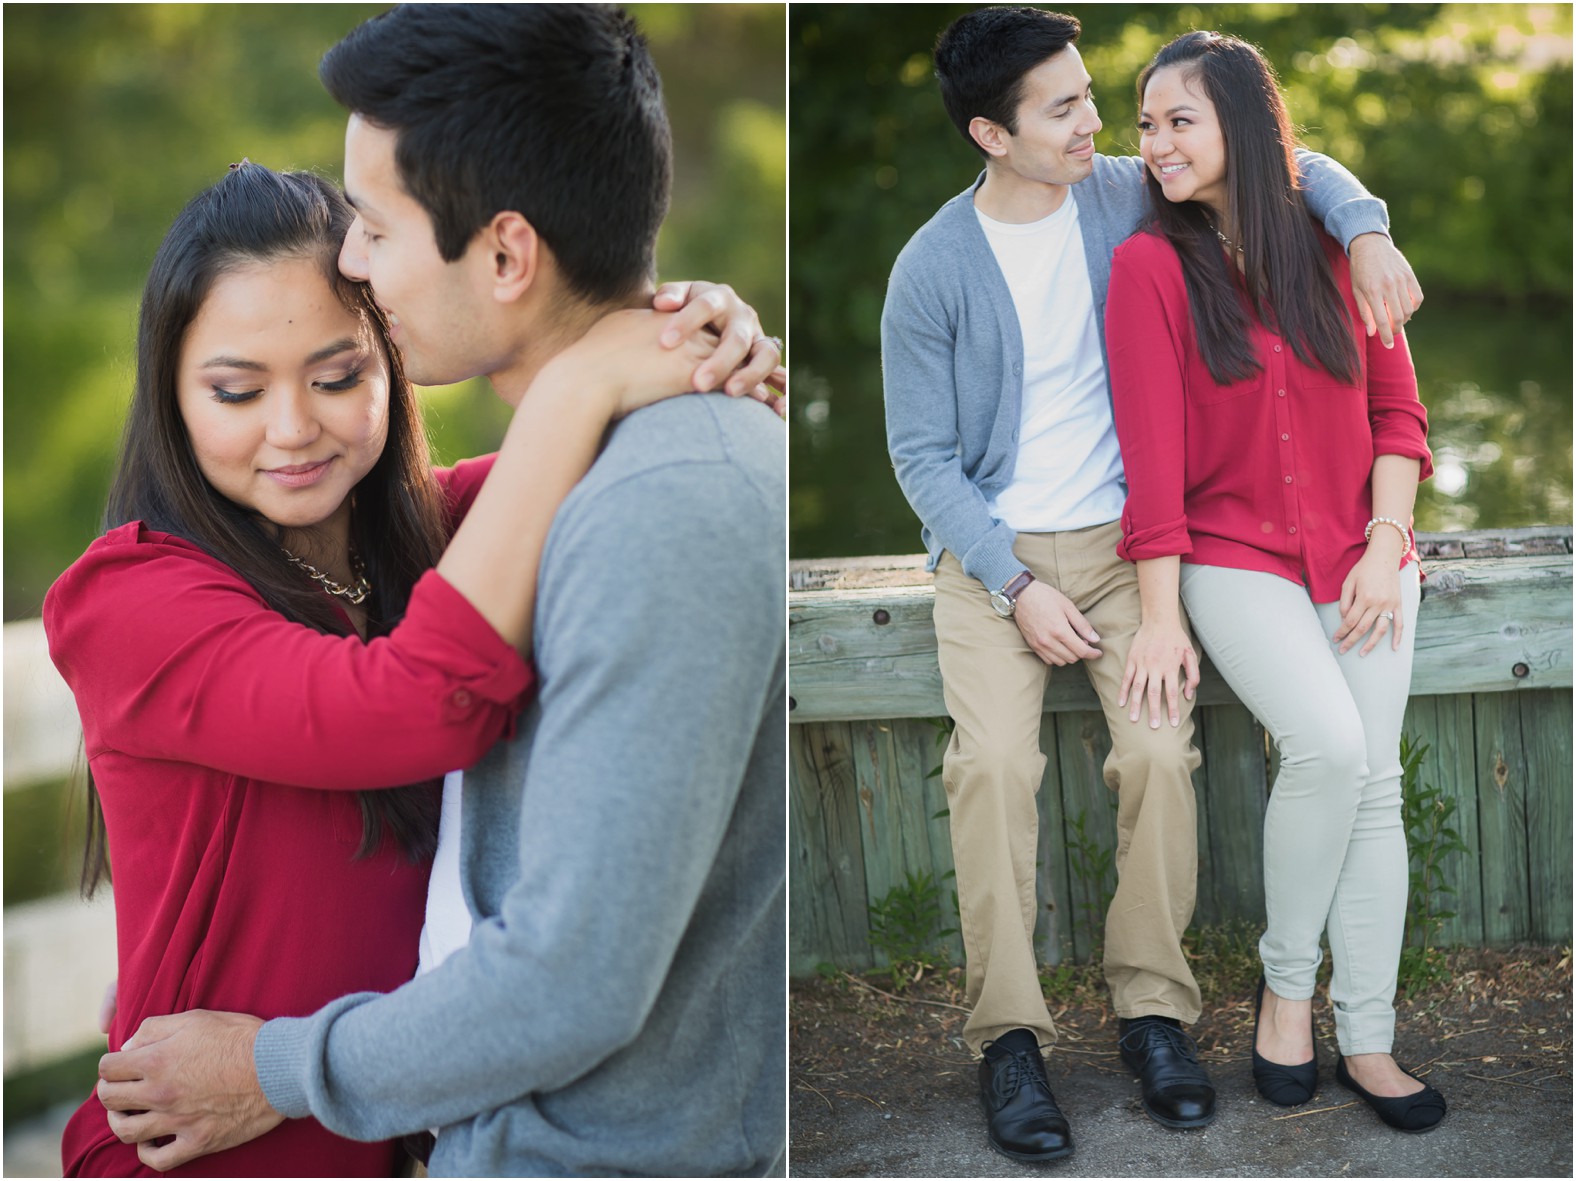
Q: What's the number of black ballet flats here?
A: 2